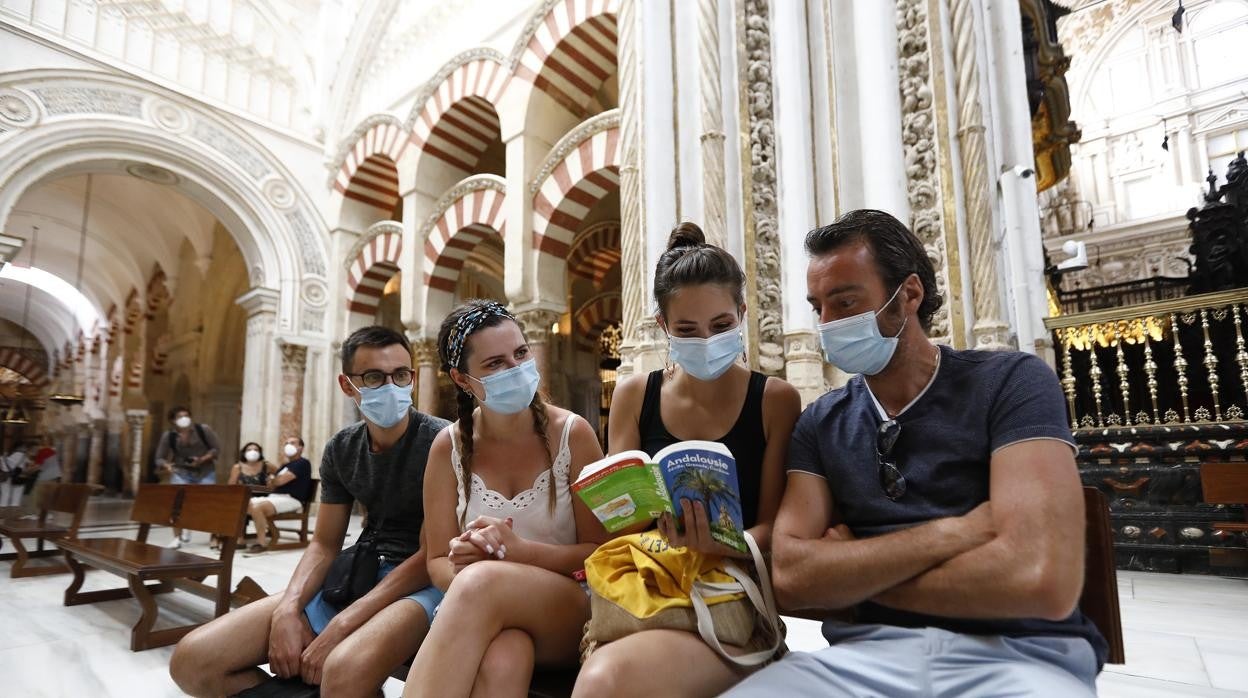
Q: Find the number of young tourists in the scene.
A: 4